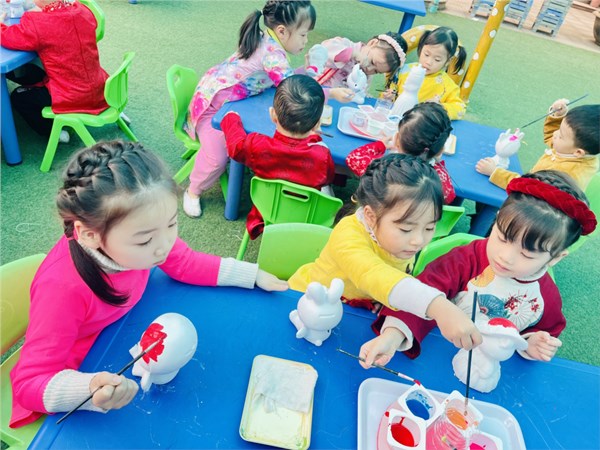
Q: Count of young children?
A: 10